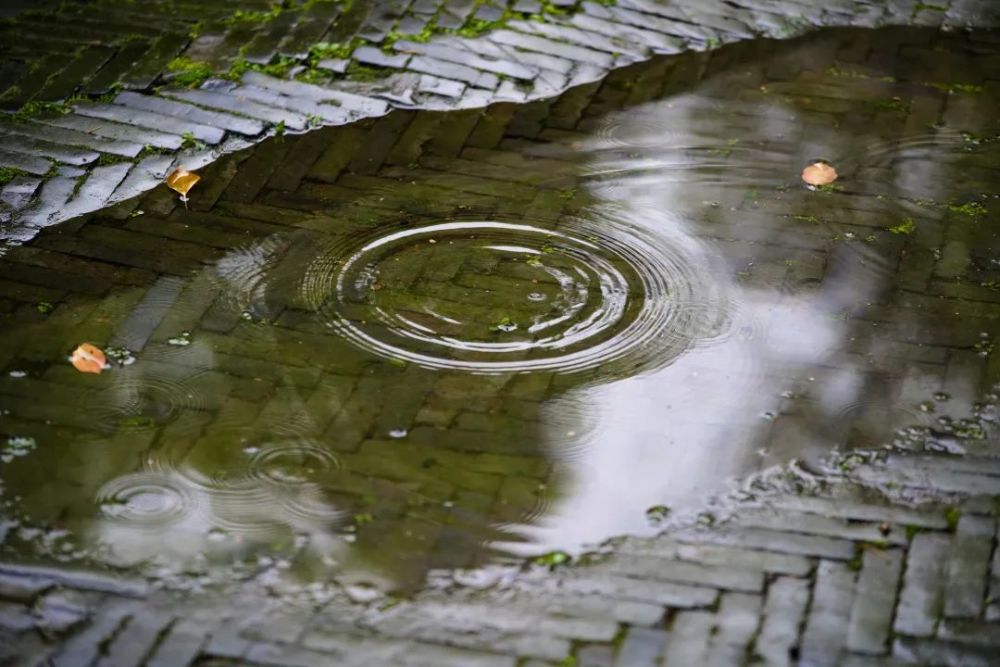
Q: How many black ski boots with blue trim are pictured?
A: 0